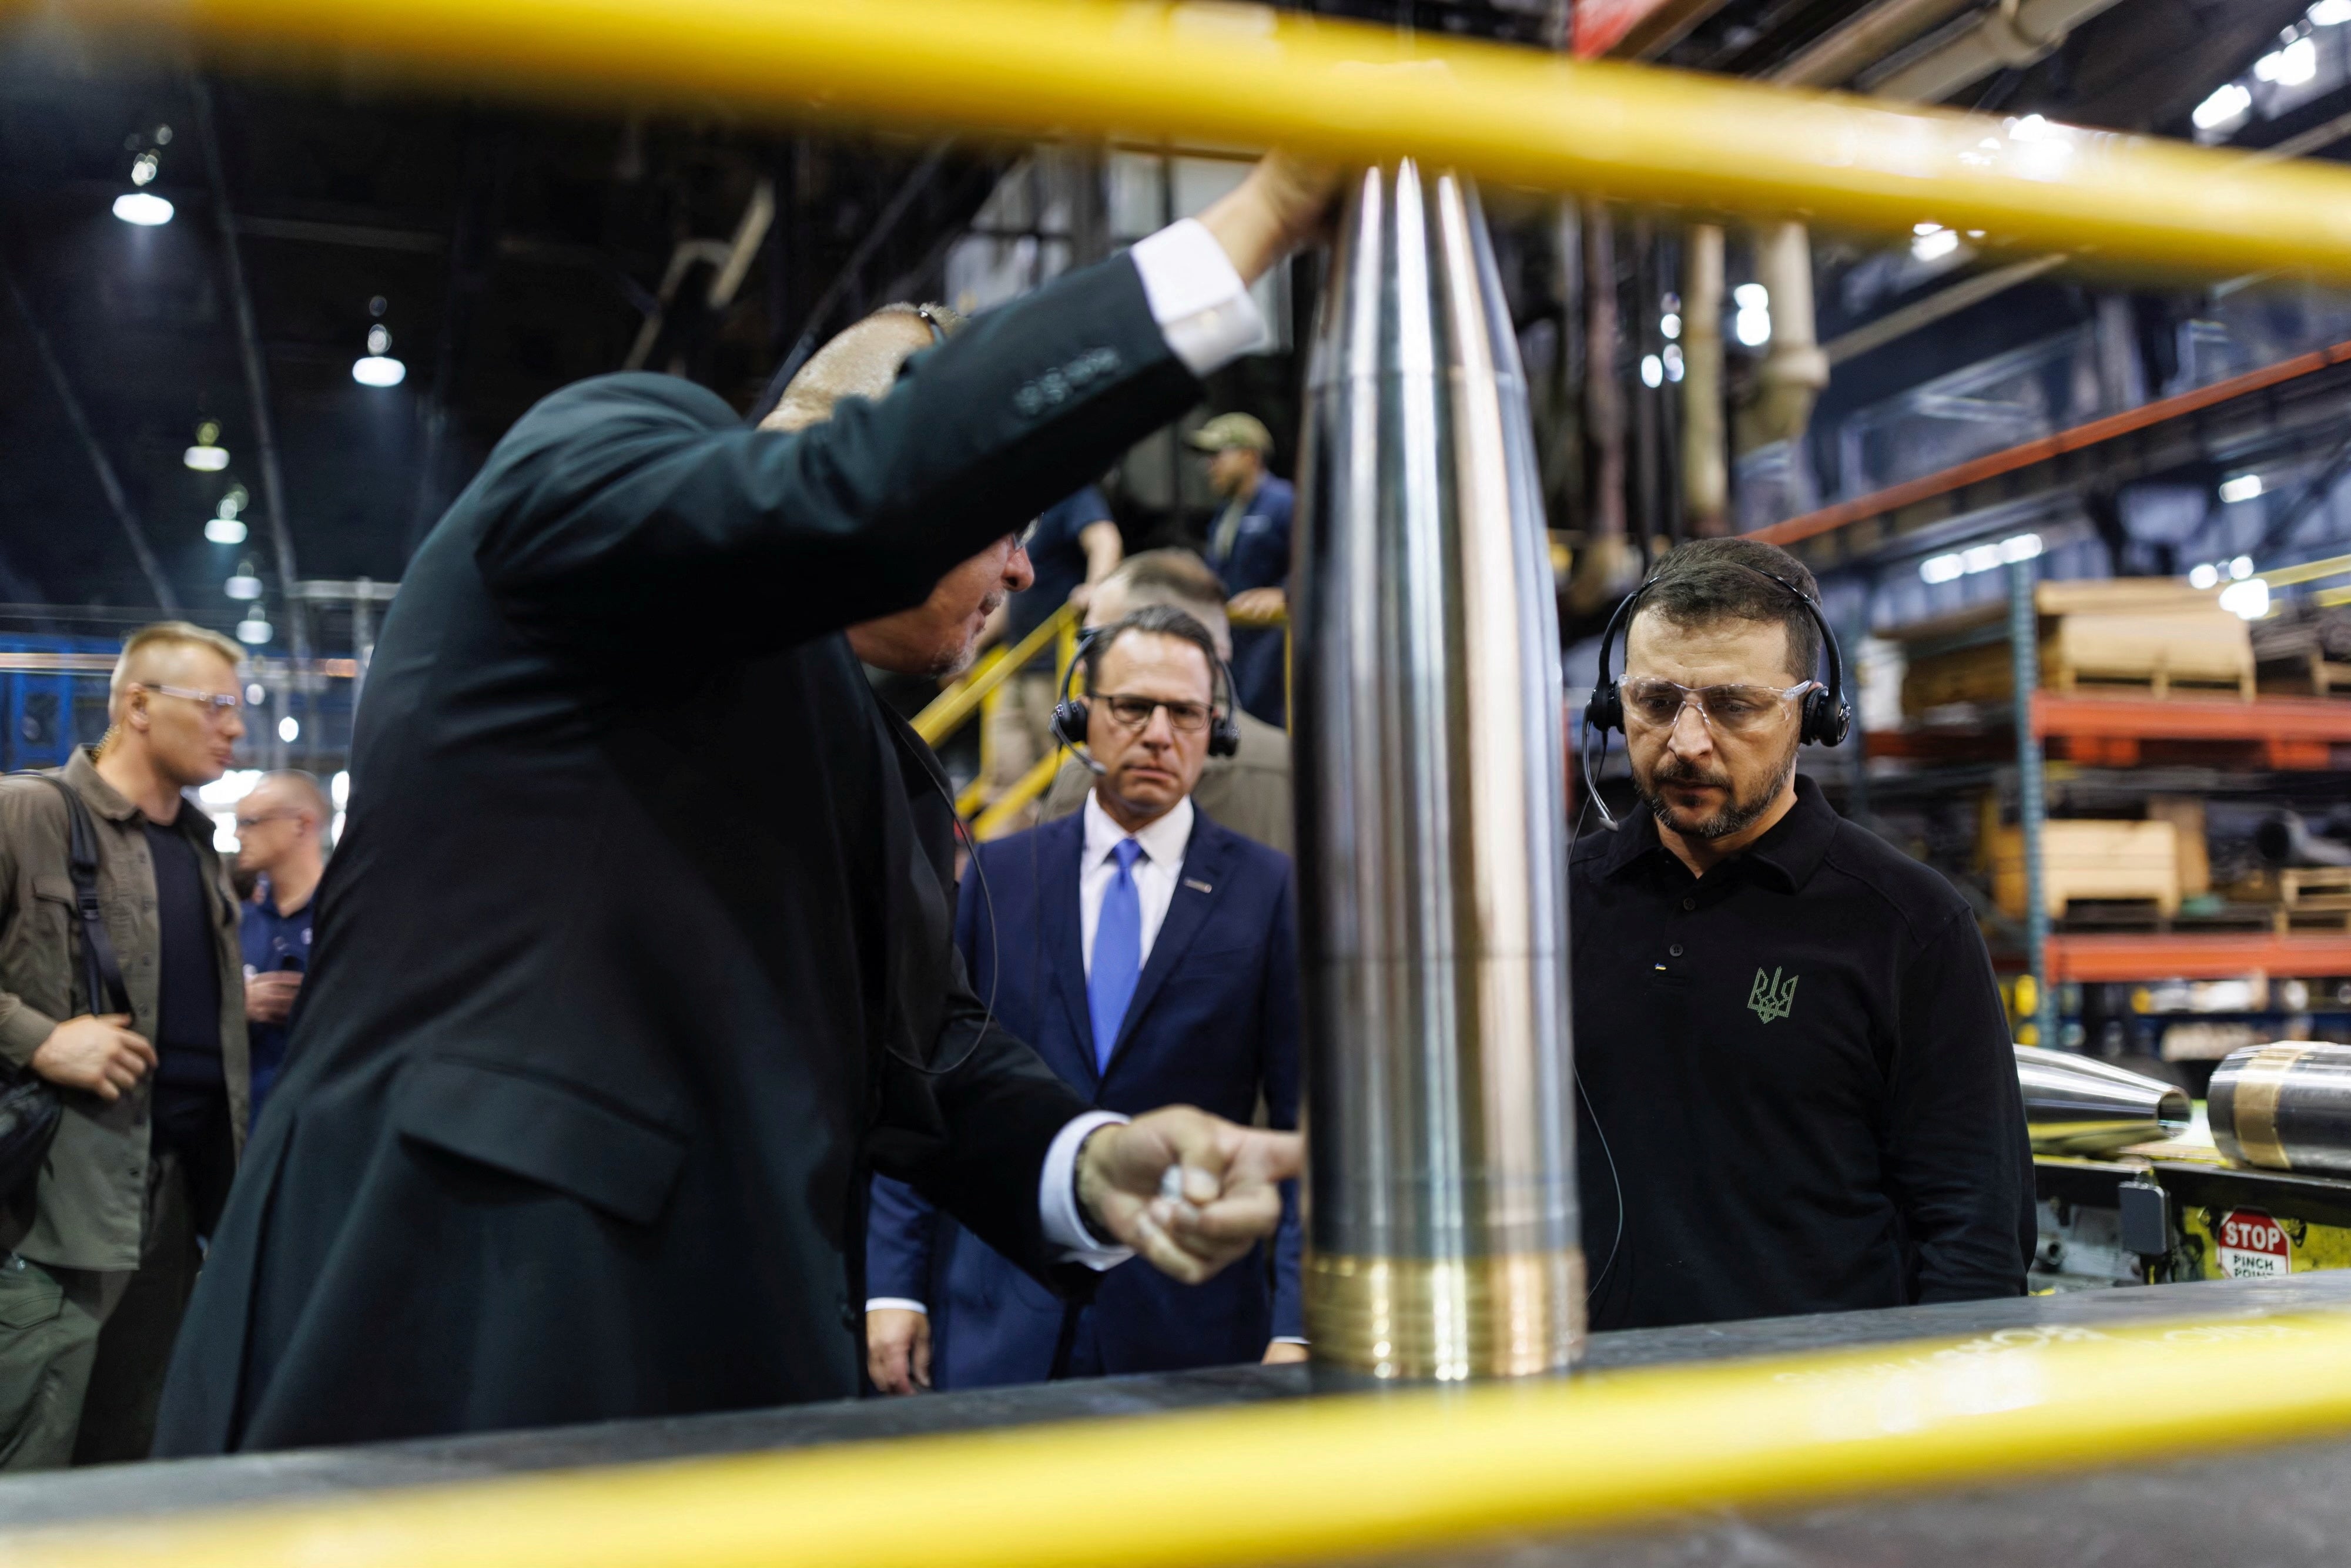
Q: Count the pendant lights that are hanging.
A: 6